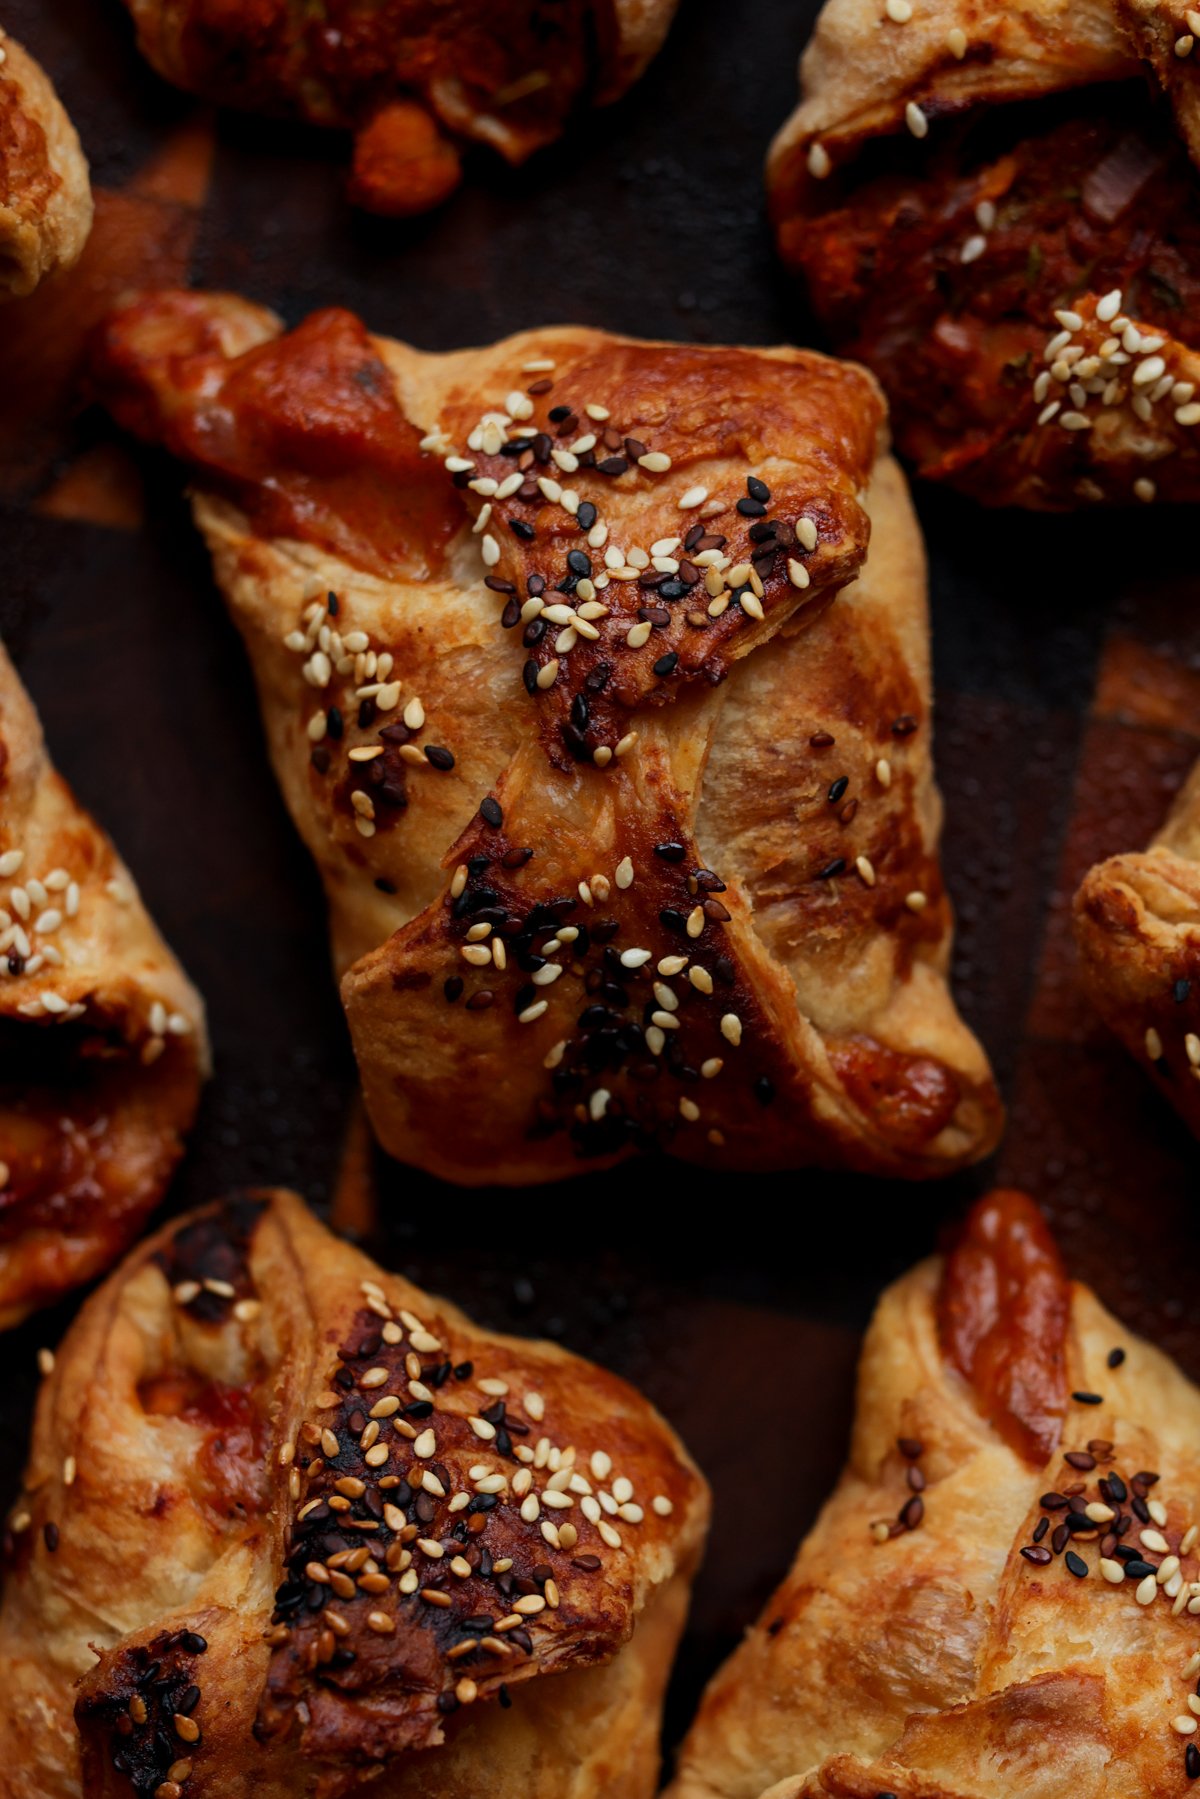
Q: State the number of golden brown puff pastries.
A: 8